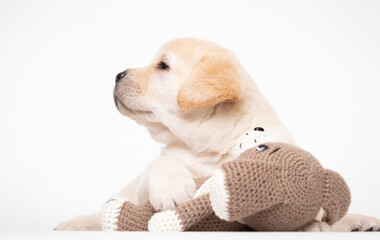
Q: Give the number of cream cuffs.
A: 3